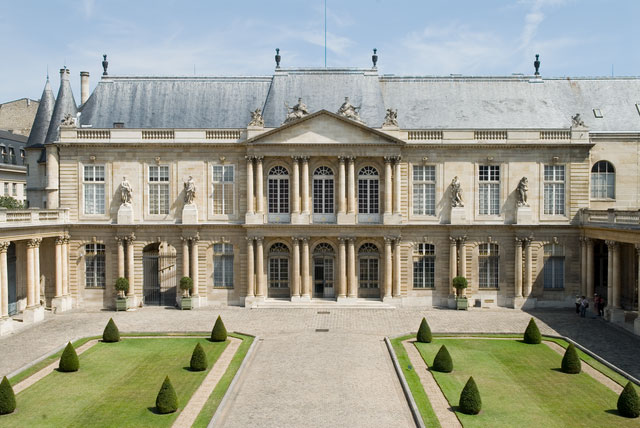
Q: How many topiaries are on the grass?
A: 12